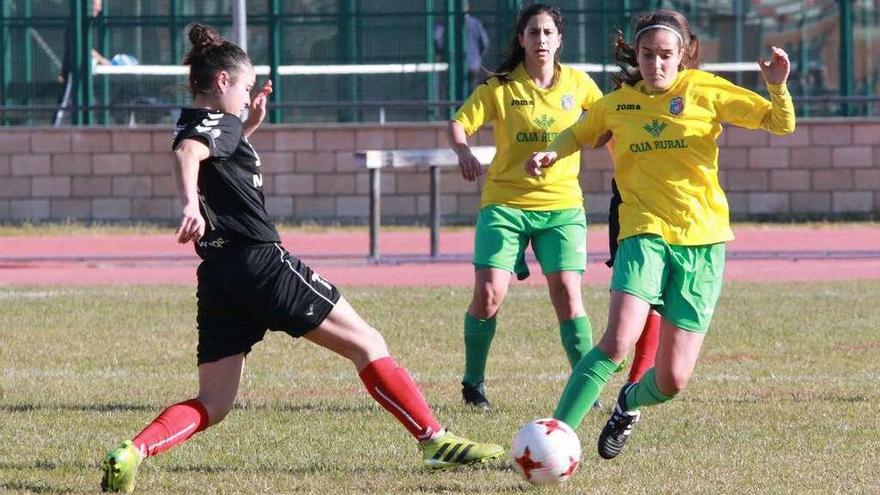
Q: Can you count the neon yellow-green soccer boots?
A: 2